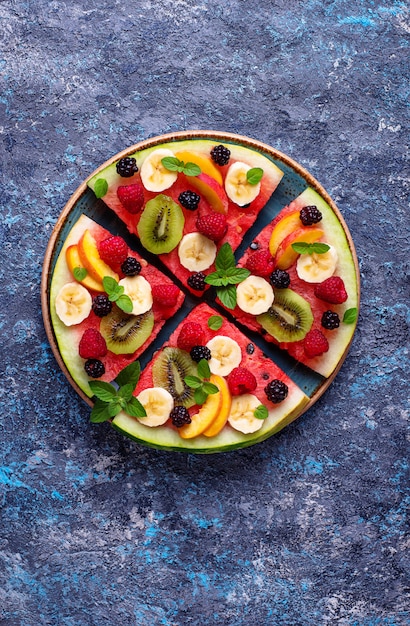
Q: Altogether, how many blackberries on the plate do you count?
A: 13